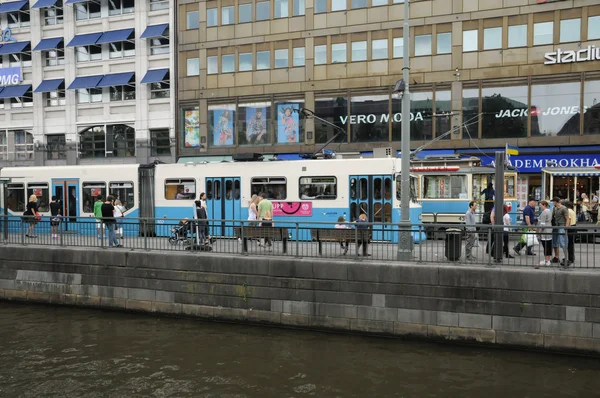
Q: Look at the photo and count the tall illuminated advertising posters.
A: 4